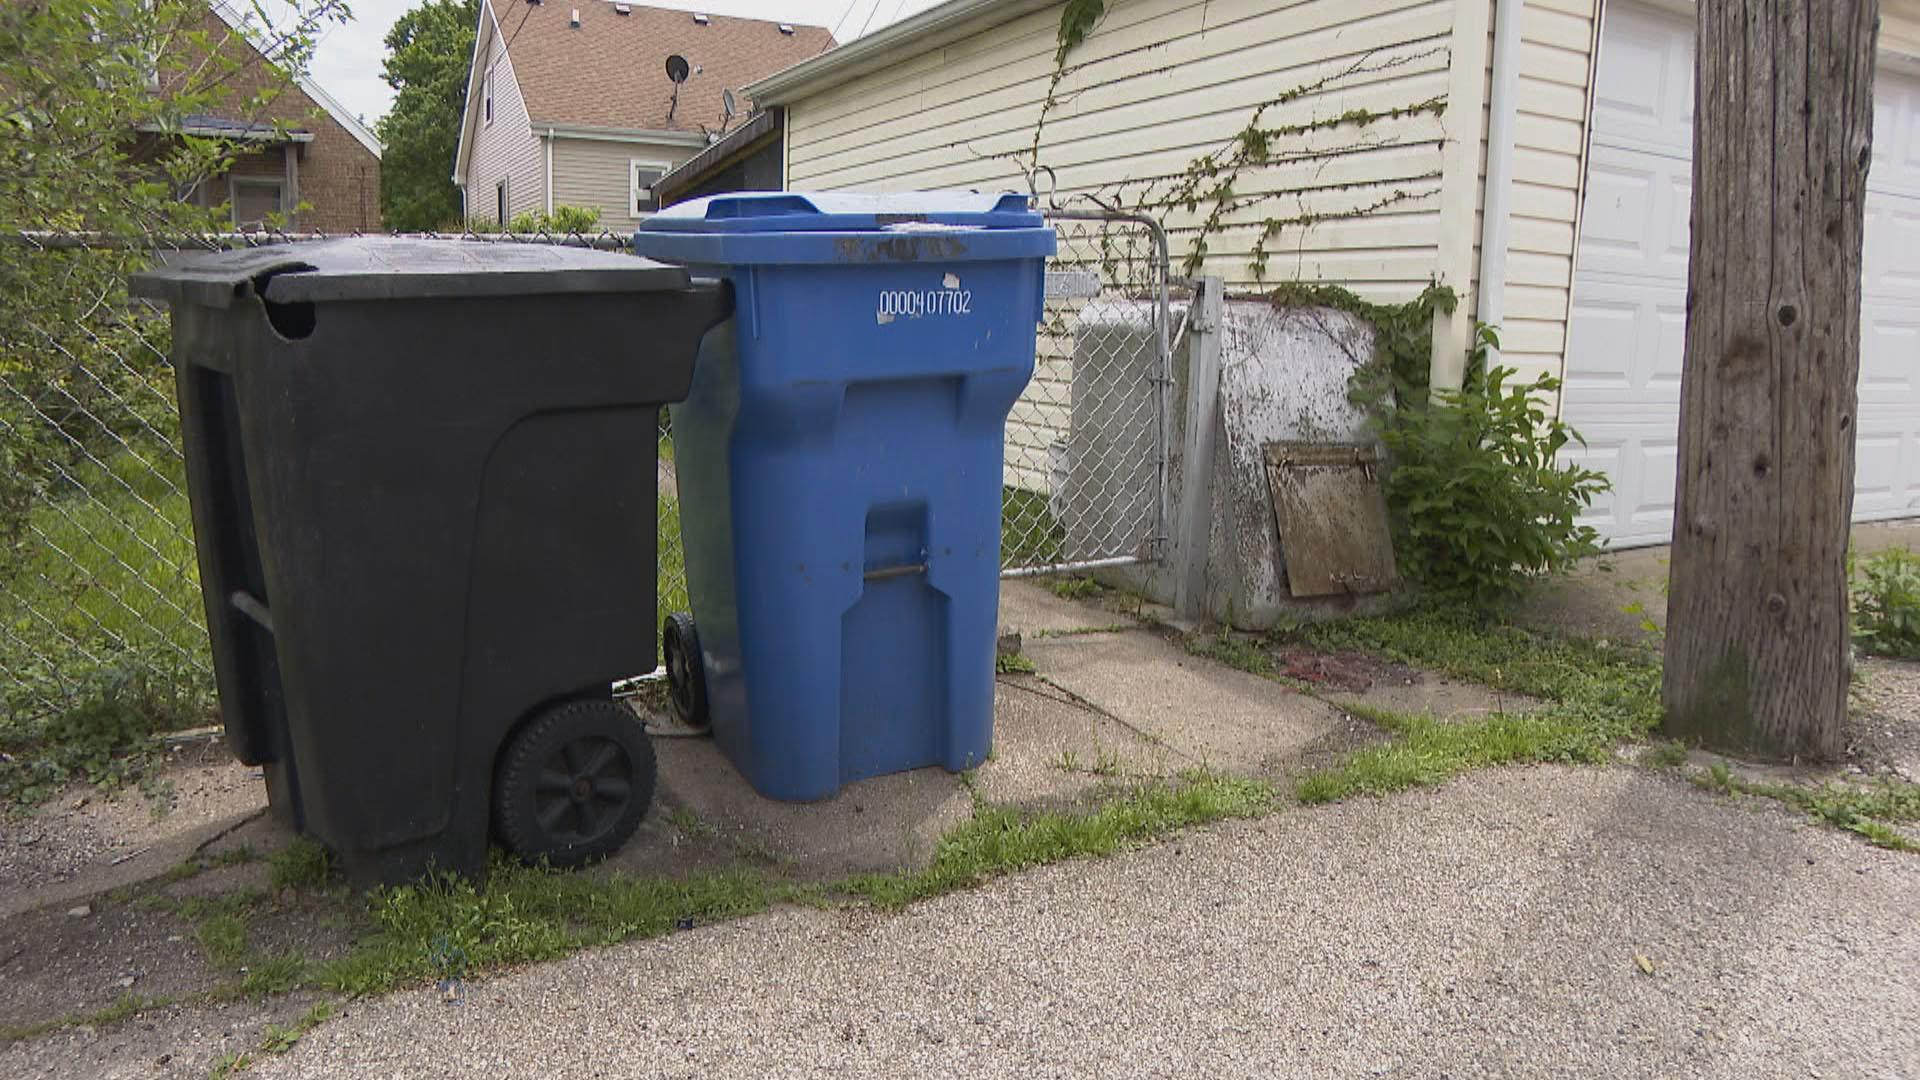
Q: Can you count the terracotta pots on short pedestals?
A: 0